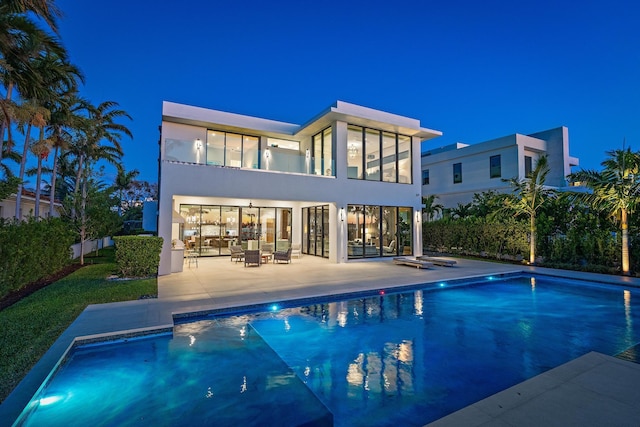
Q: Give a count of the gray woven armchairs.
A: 4